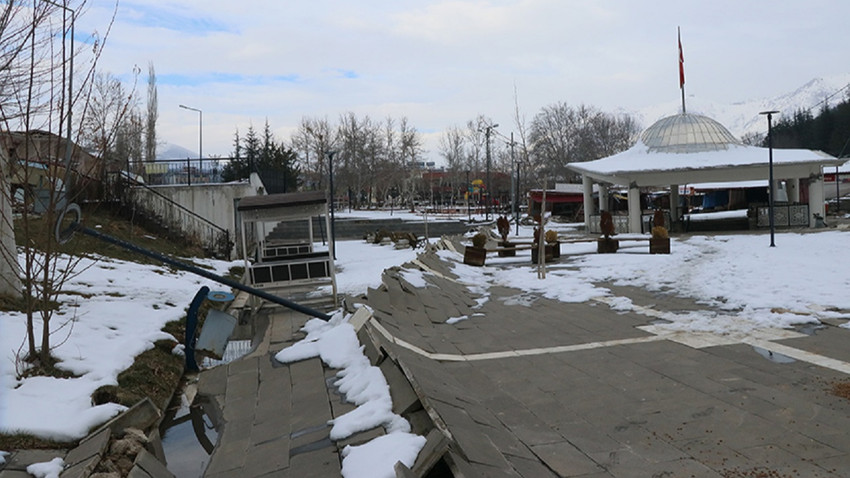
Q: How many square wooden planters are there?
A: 6